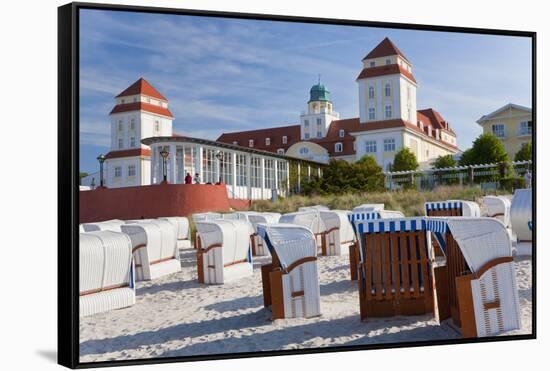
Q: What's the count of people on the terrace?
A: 2